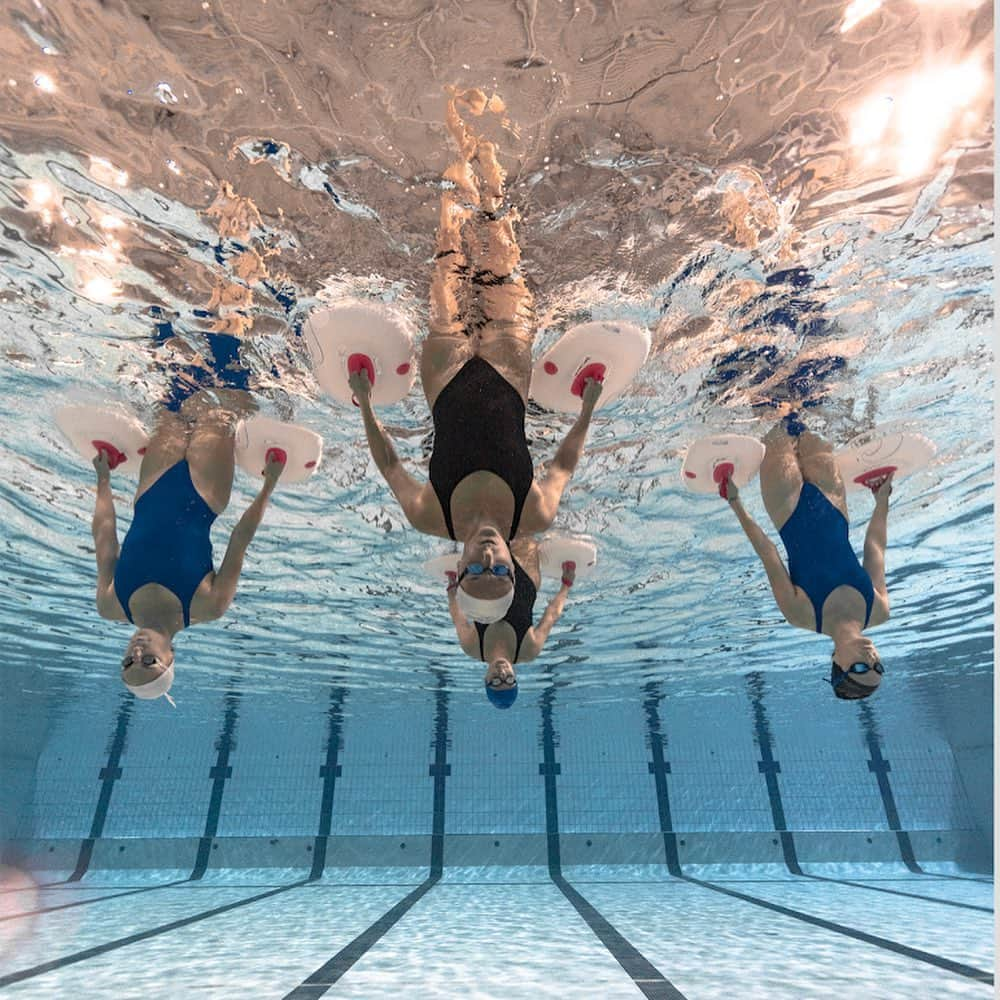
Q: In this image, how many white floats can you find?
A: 8